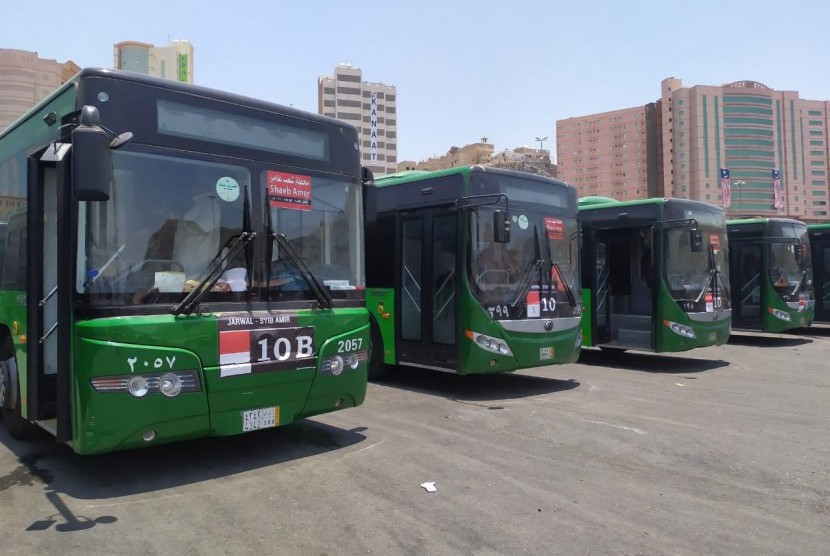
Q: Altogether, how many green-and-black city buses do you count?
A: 5